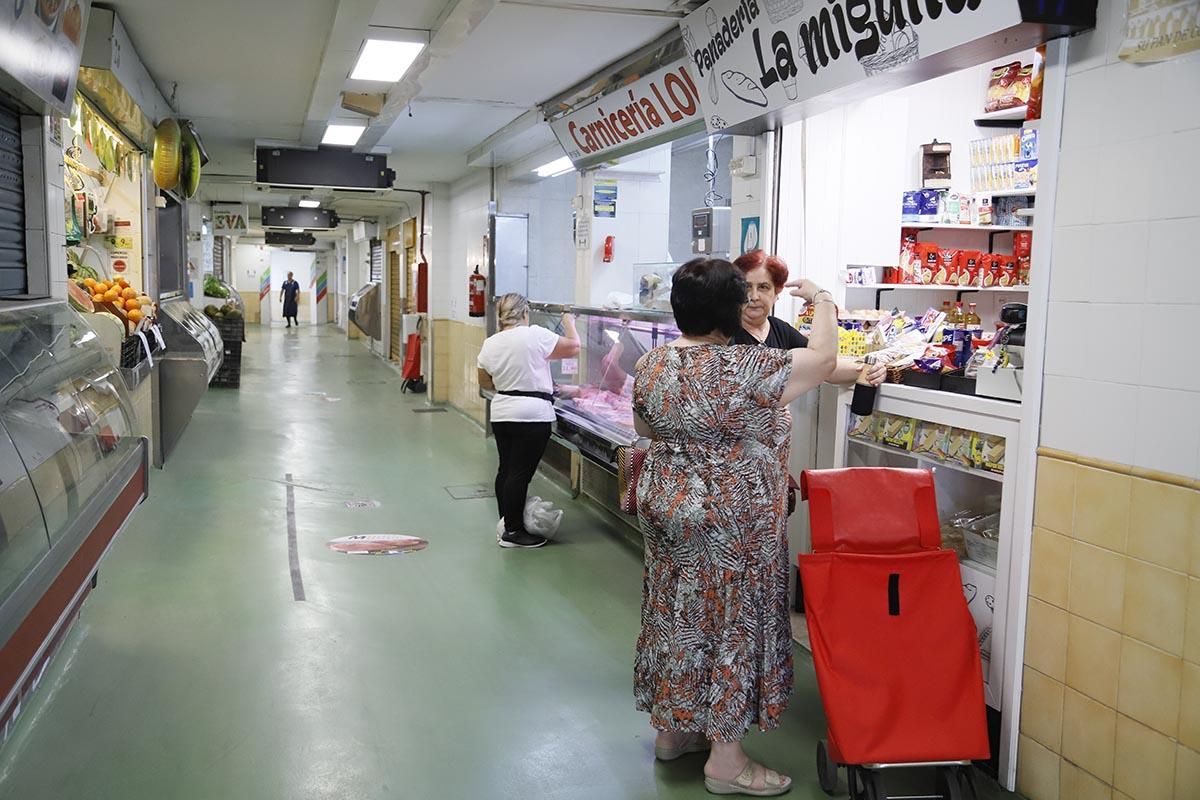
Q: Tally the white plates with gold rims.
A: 0